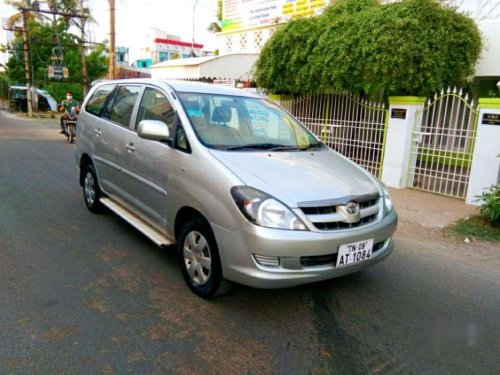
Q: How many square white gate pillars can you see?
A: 2